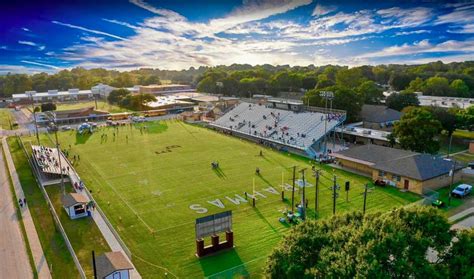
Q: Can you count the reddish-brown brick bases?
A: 3